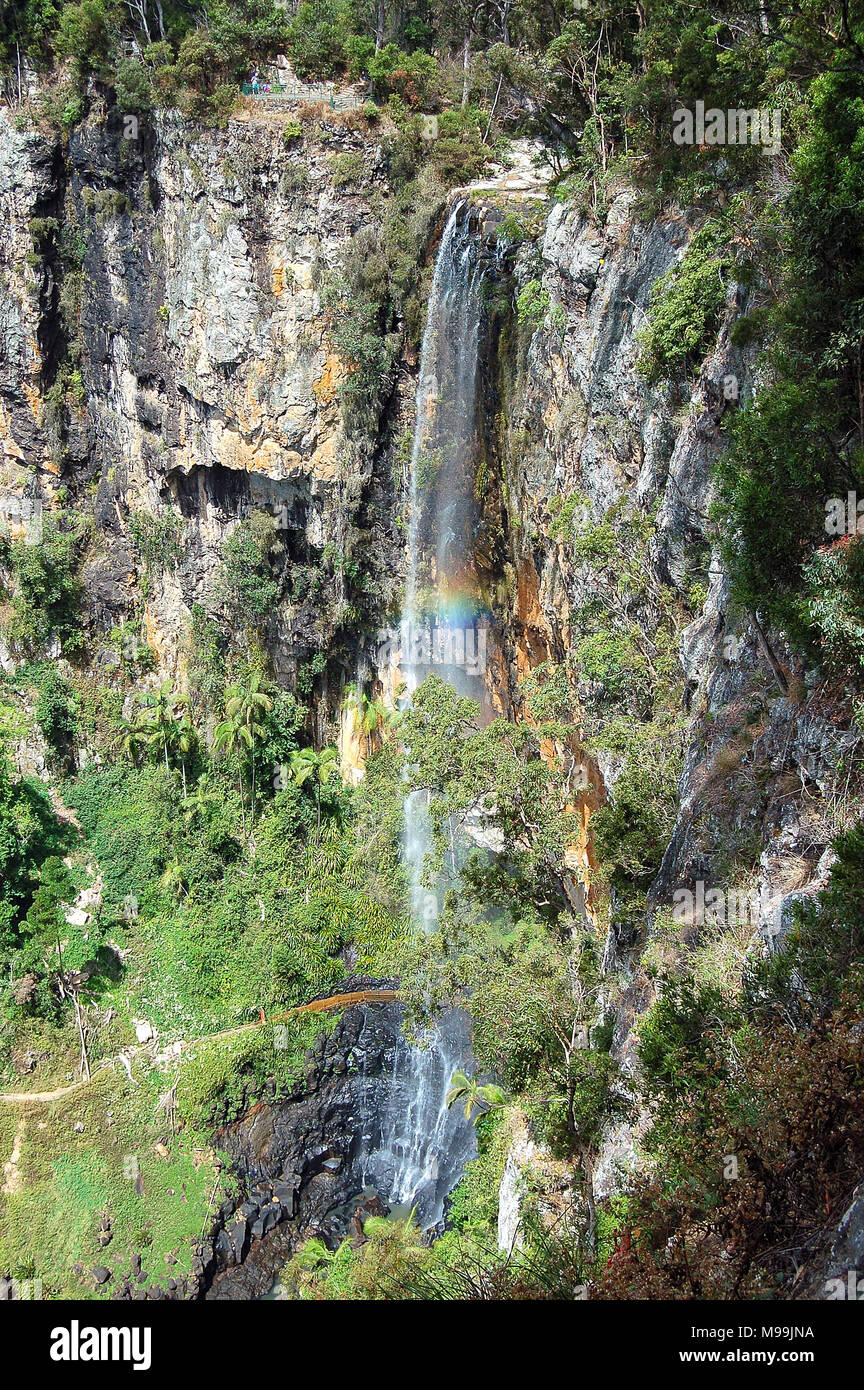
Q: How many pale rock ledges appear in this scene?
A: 1